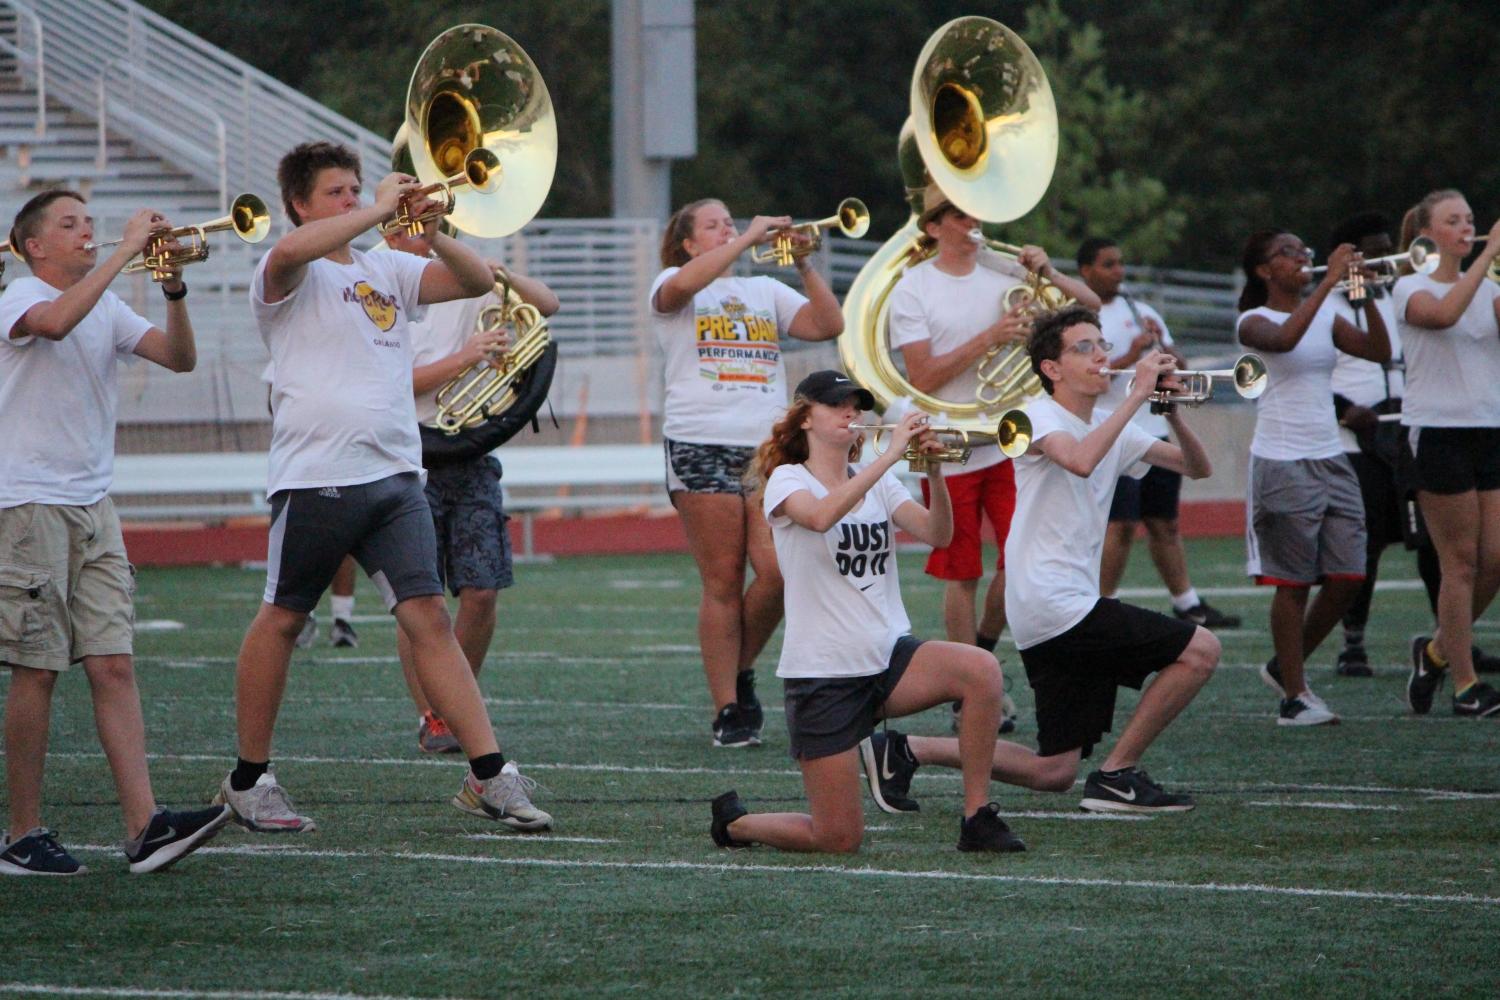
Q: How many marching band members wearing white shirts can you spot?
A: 11